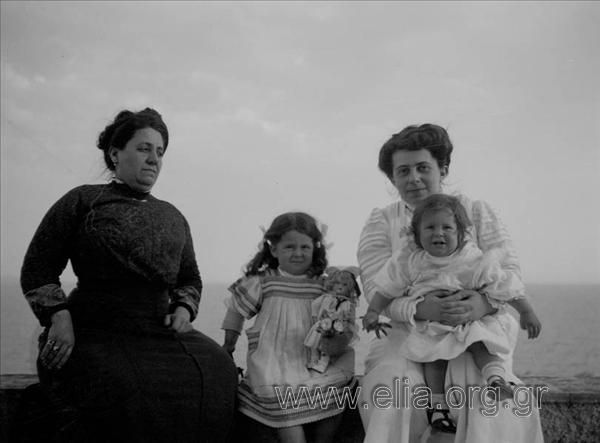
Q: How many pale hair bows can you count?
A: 2